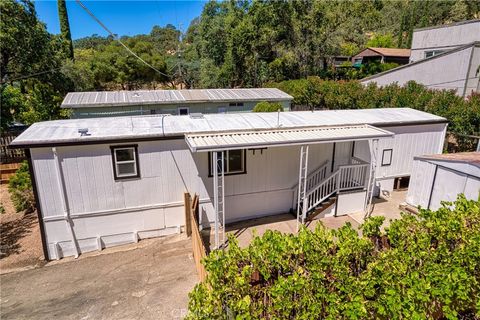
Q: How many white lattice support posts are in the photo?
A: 3